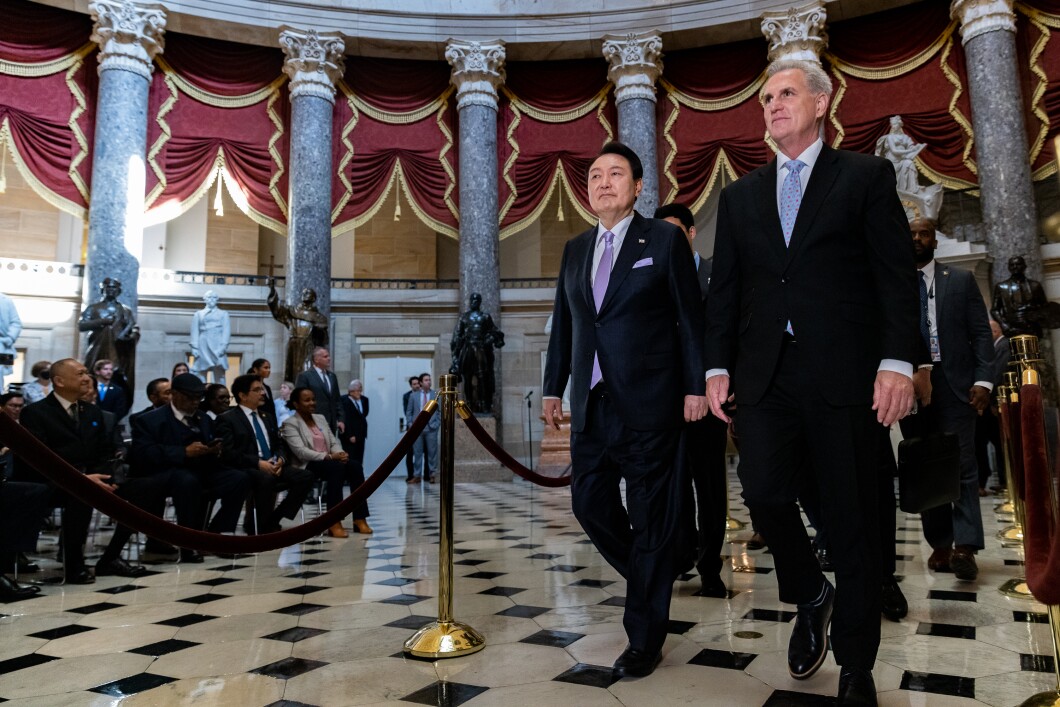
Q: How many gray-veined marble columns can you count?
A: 6